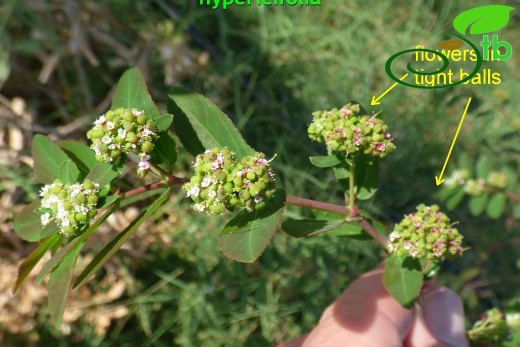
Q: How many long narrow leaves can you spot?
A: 4